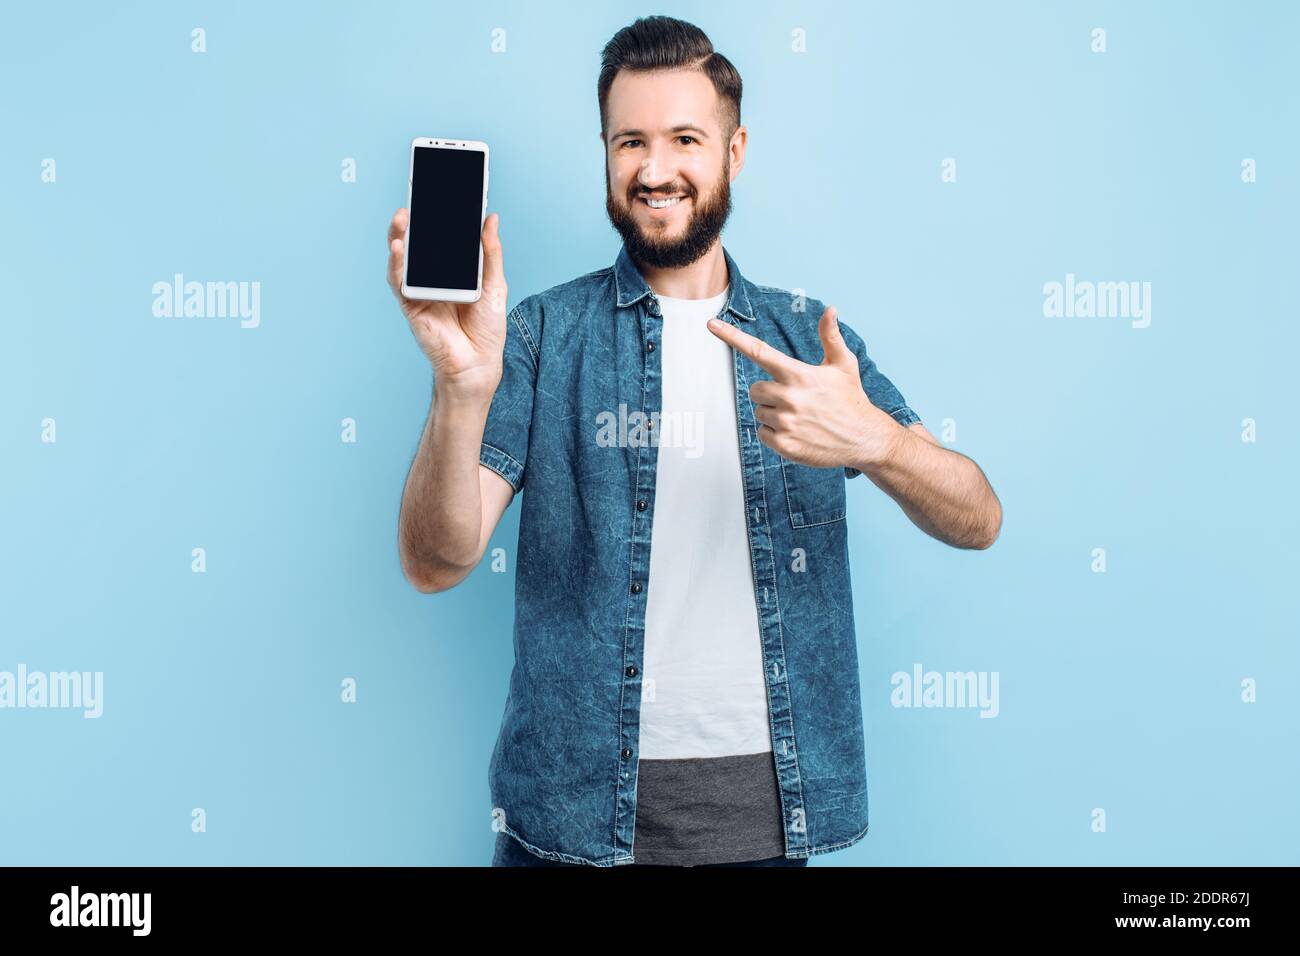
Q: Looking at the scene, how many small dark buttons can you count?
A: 7